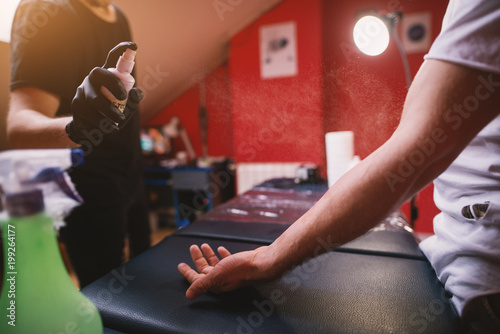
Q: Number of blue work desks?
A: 1